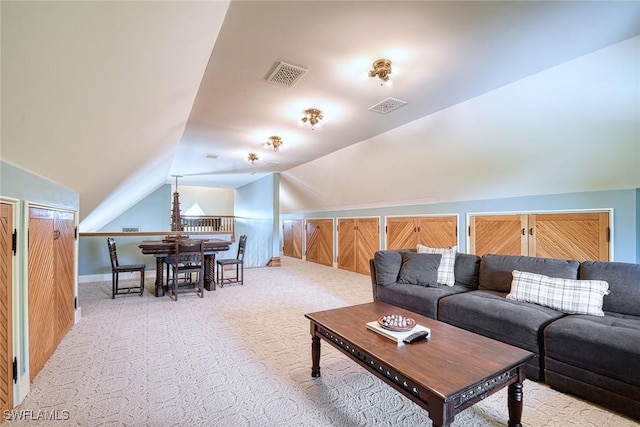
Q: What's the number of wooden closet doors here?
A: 13